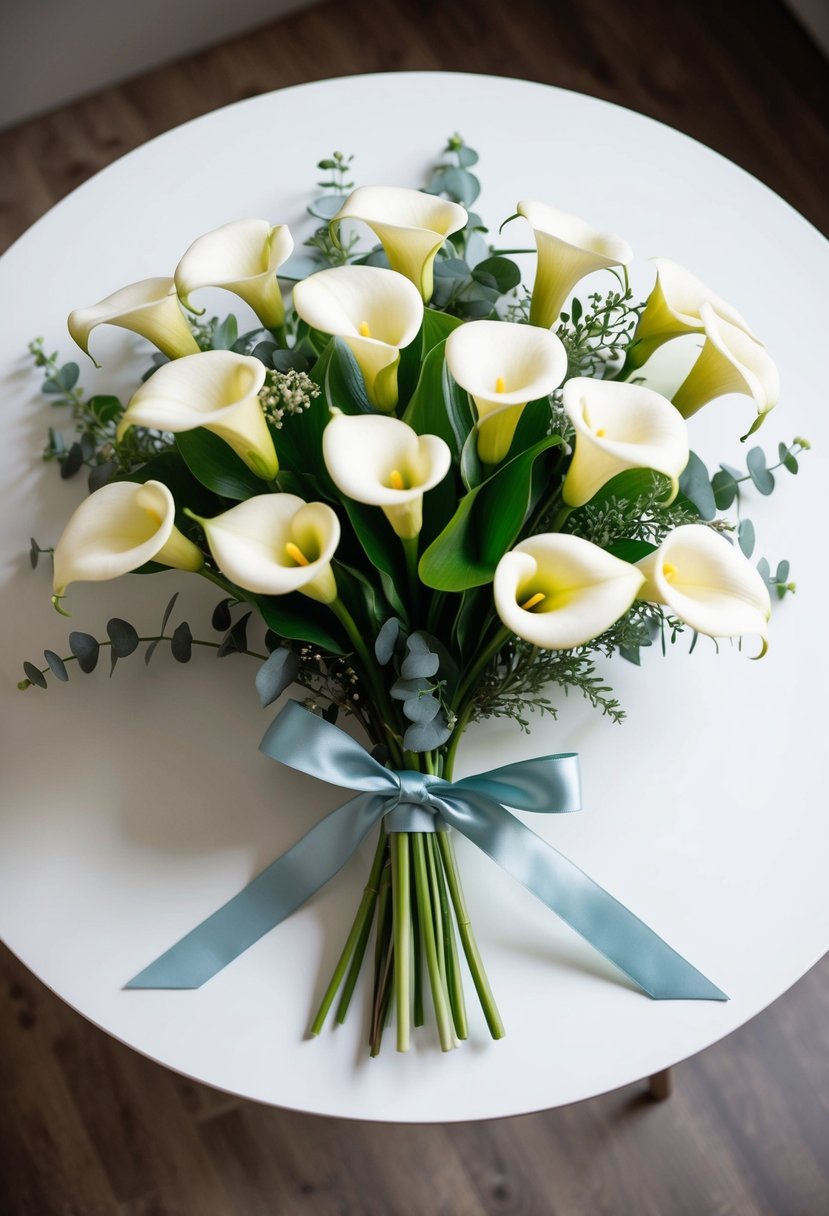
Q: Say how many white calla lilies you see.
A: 15